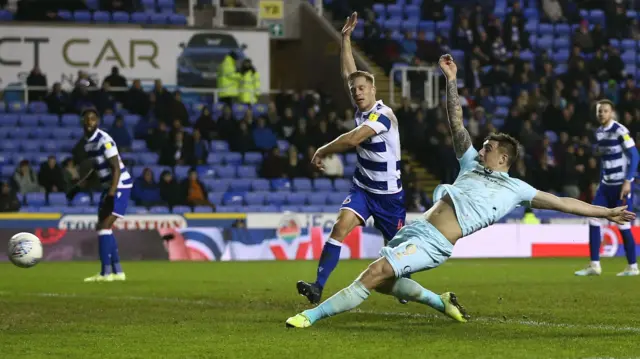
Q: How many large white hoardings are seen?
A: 1